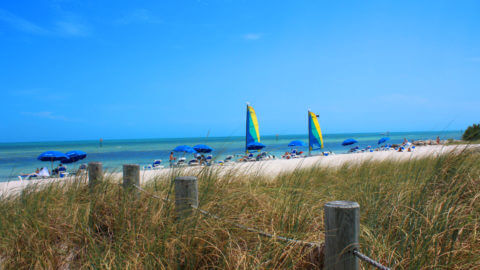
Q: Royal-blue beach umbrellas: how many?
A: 8